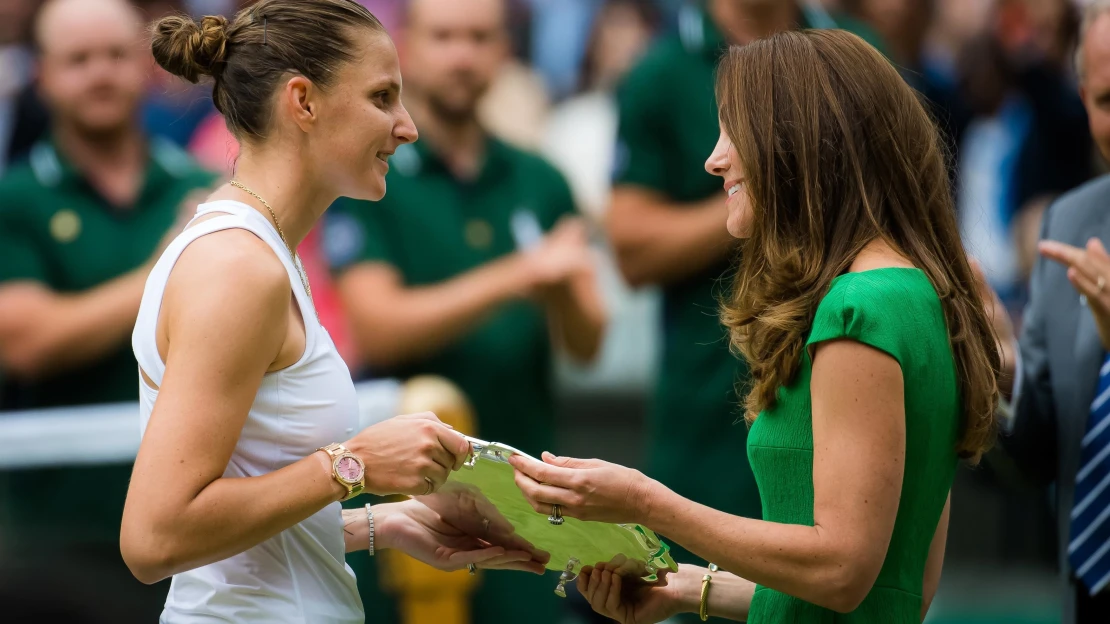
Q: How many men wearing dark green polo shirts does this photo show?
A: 3